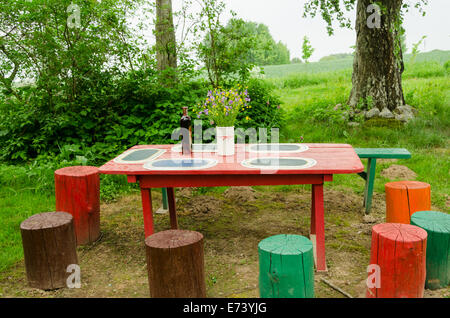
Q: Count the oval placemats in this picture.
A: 5